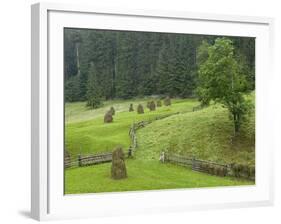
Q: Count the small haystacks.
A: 8